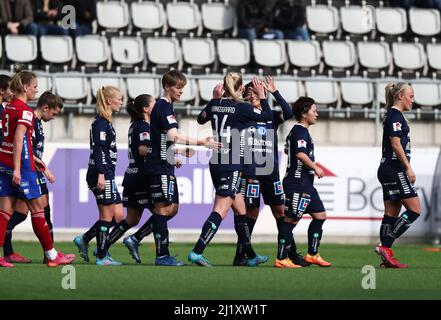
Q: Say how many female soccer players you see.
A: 10